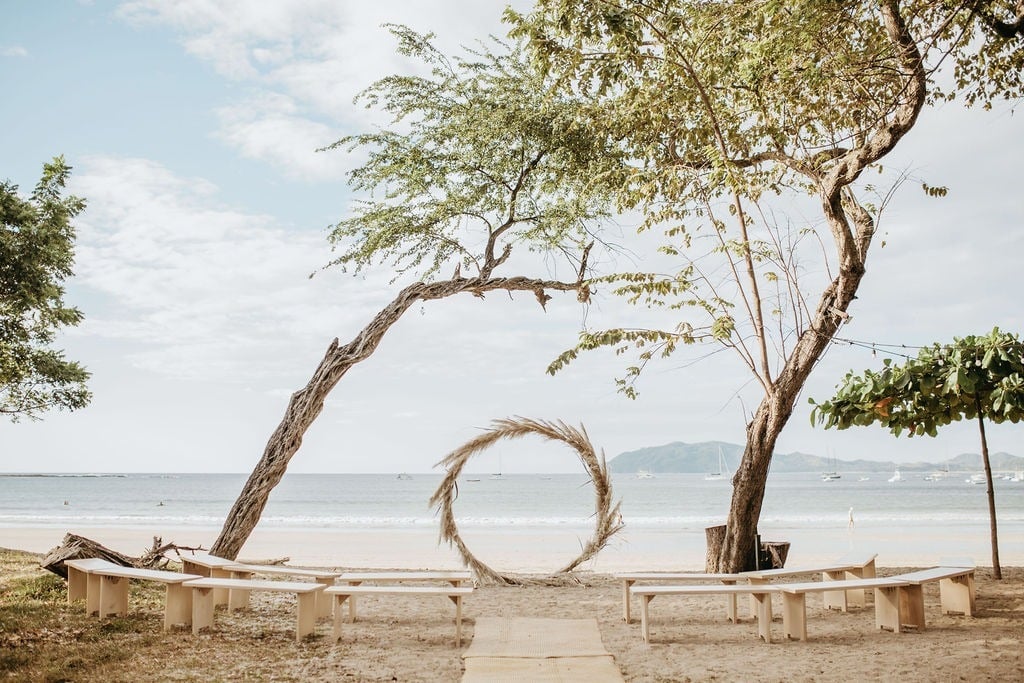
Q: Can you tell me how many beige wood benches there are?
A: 14